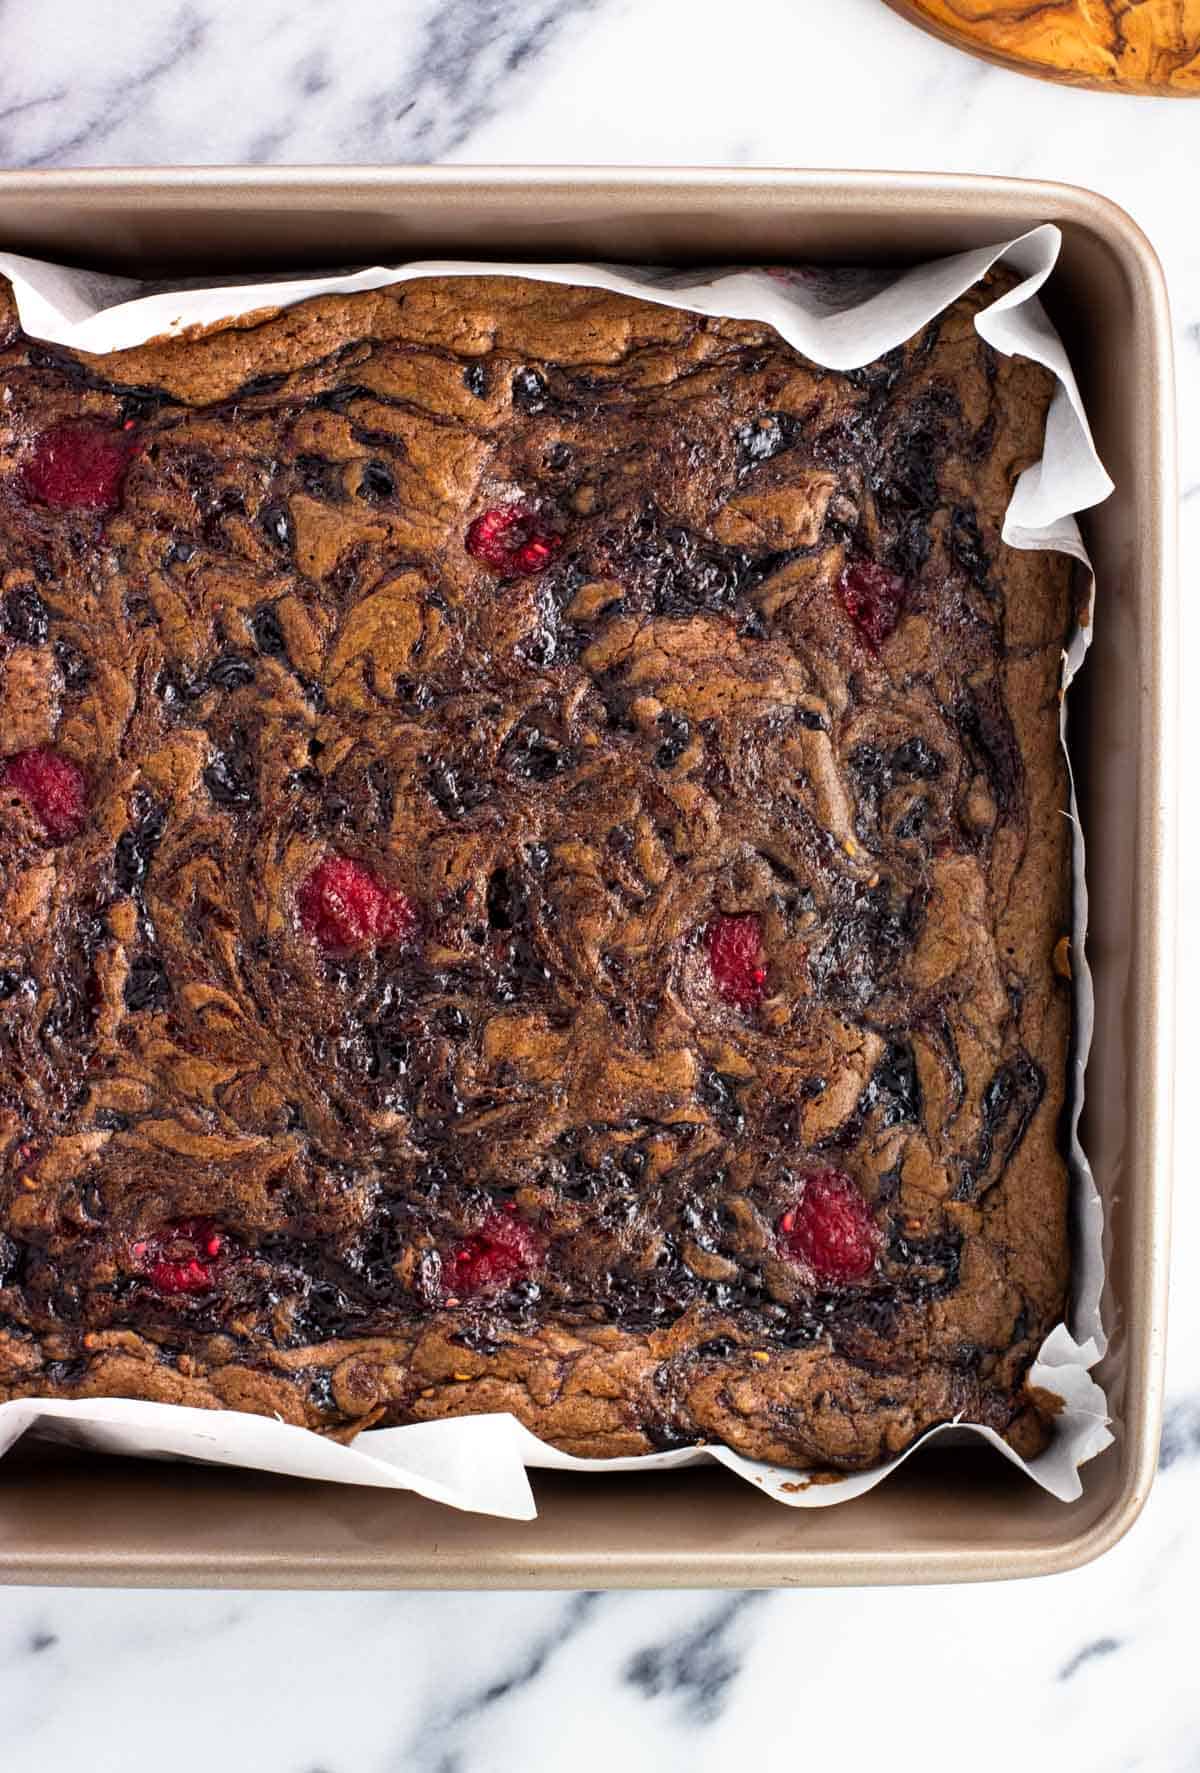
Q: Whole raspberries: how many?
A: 9